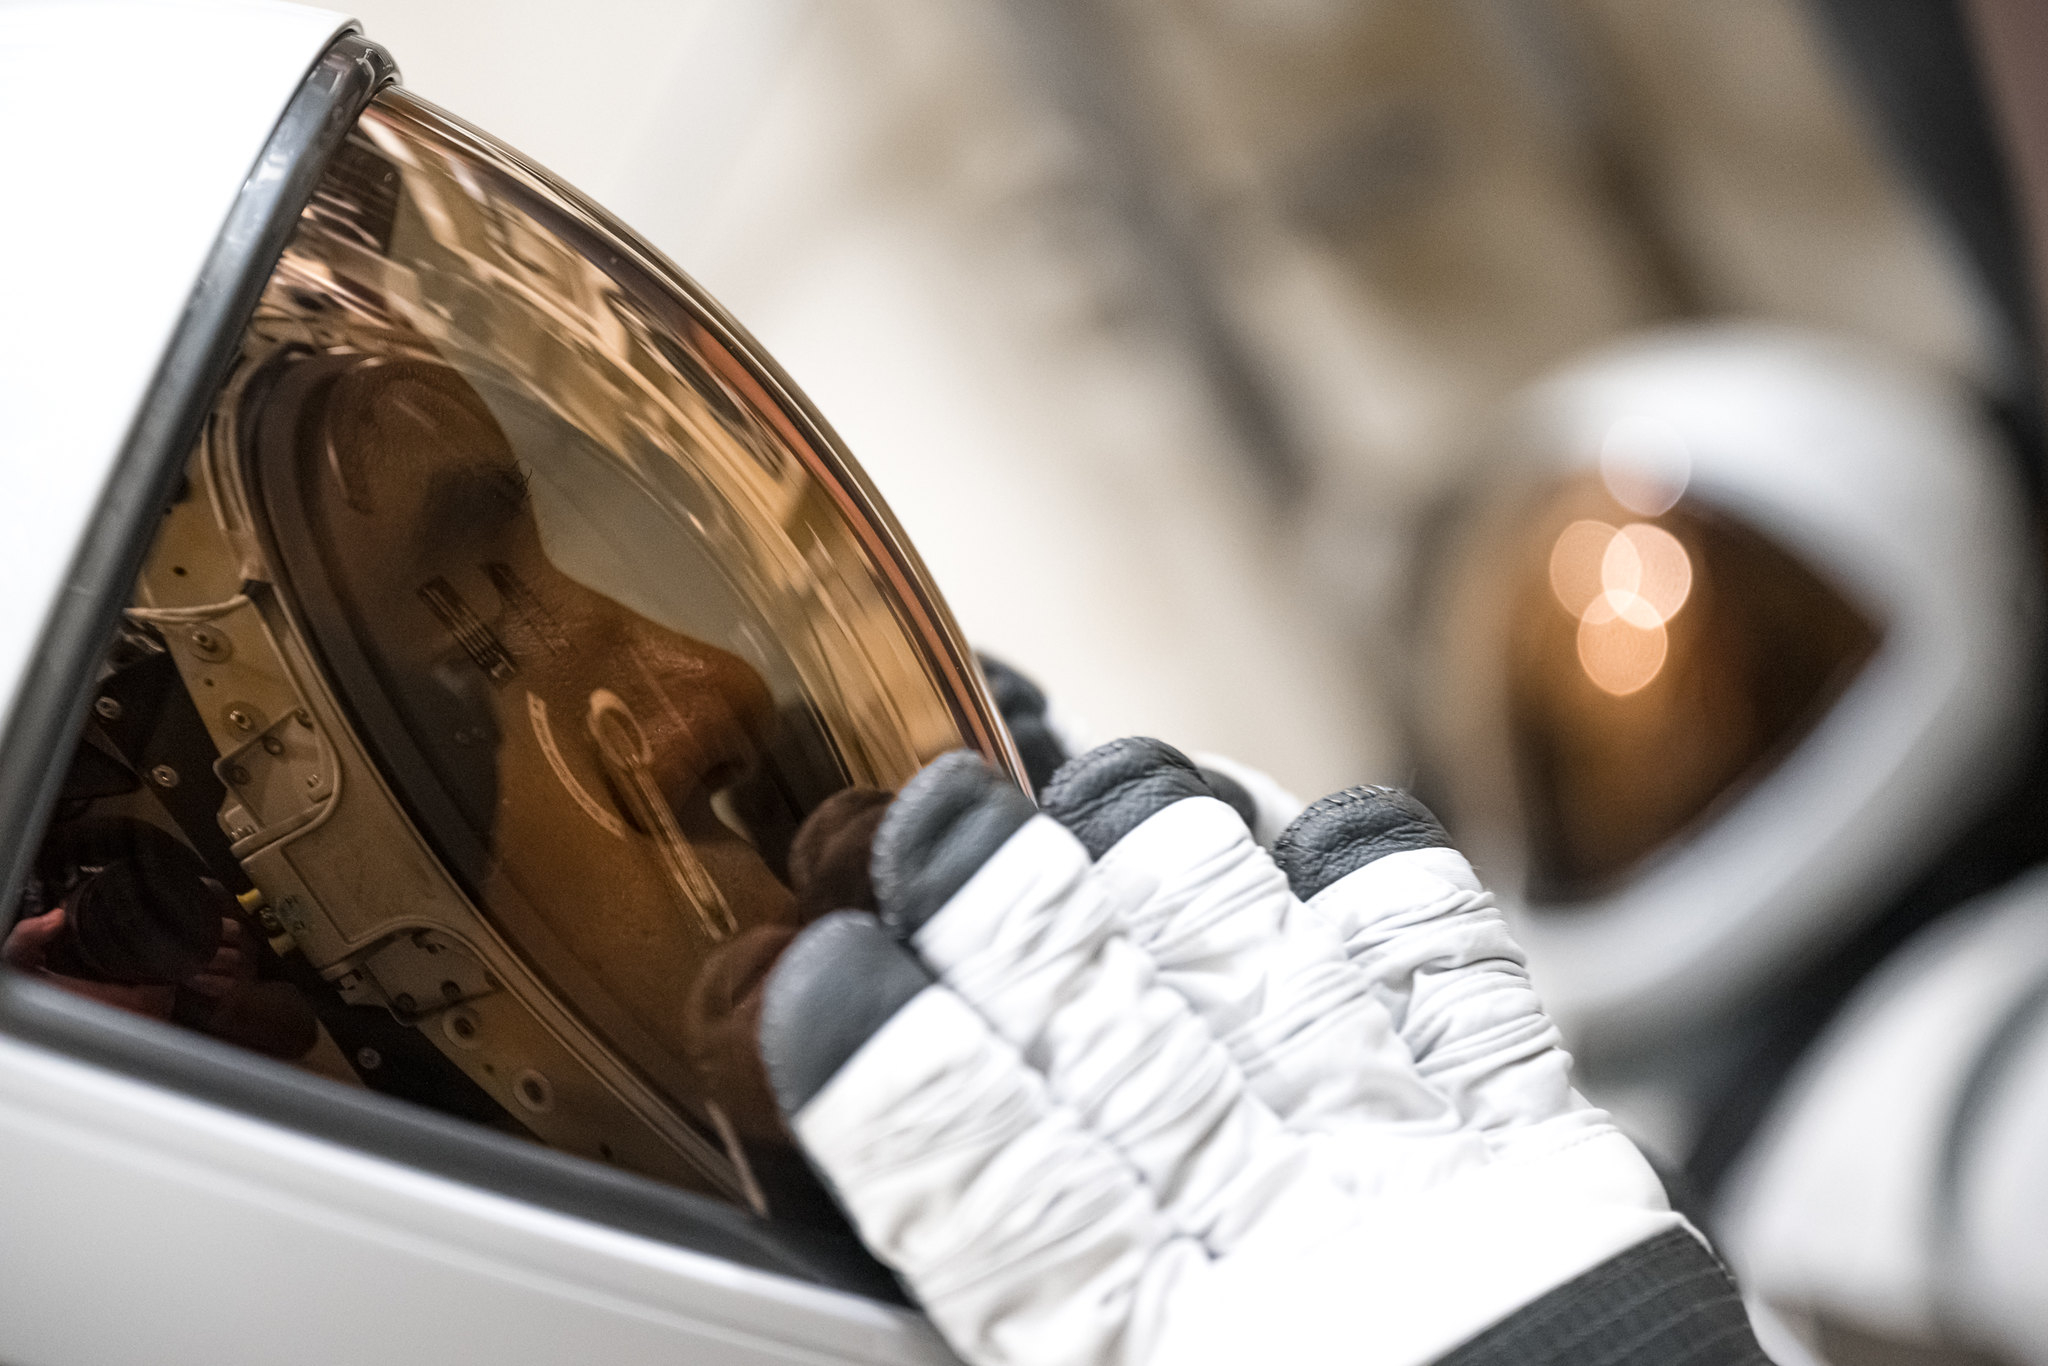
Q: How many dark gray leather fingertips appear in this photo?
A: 4